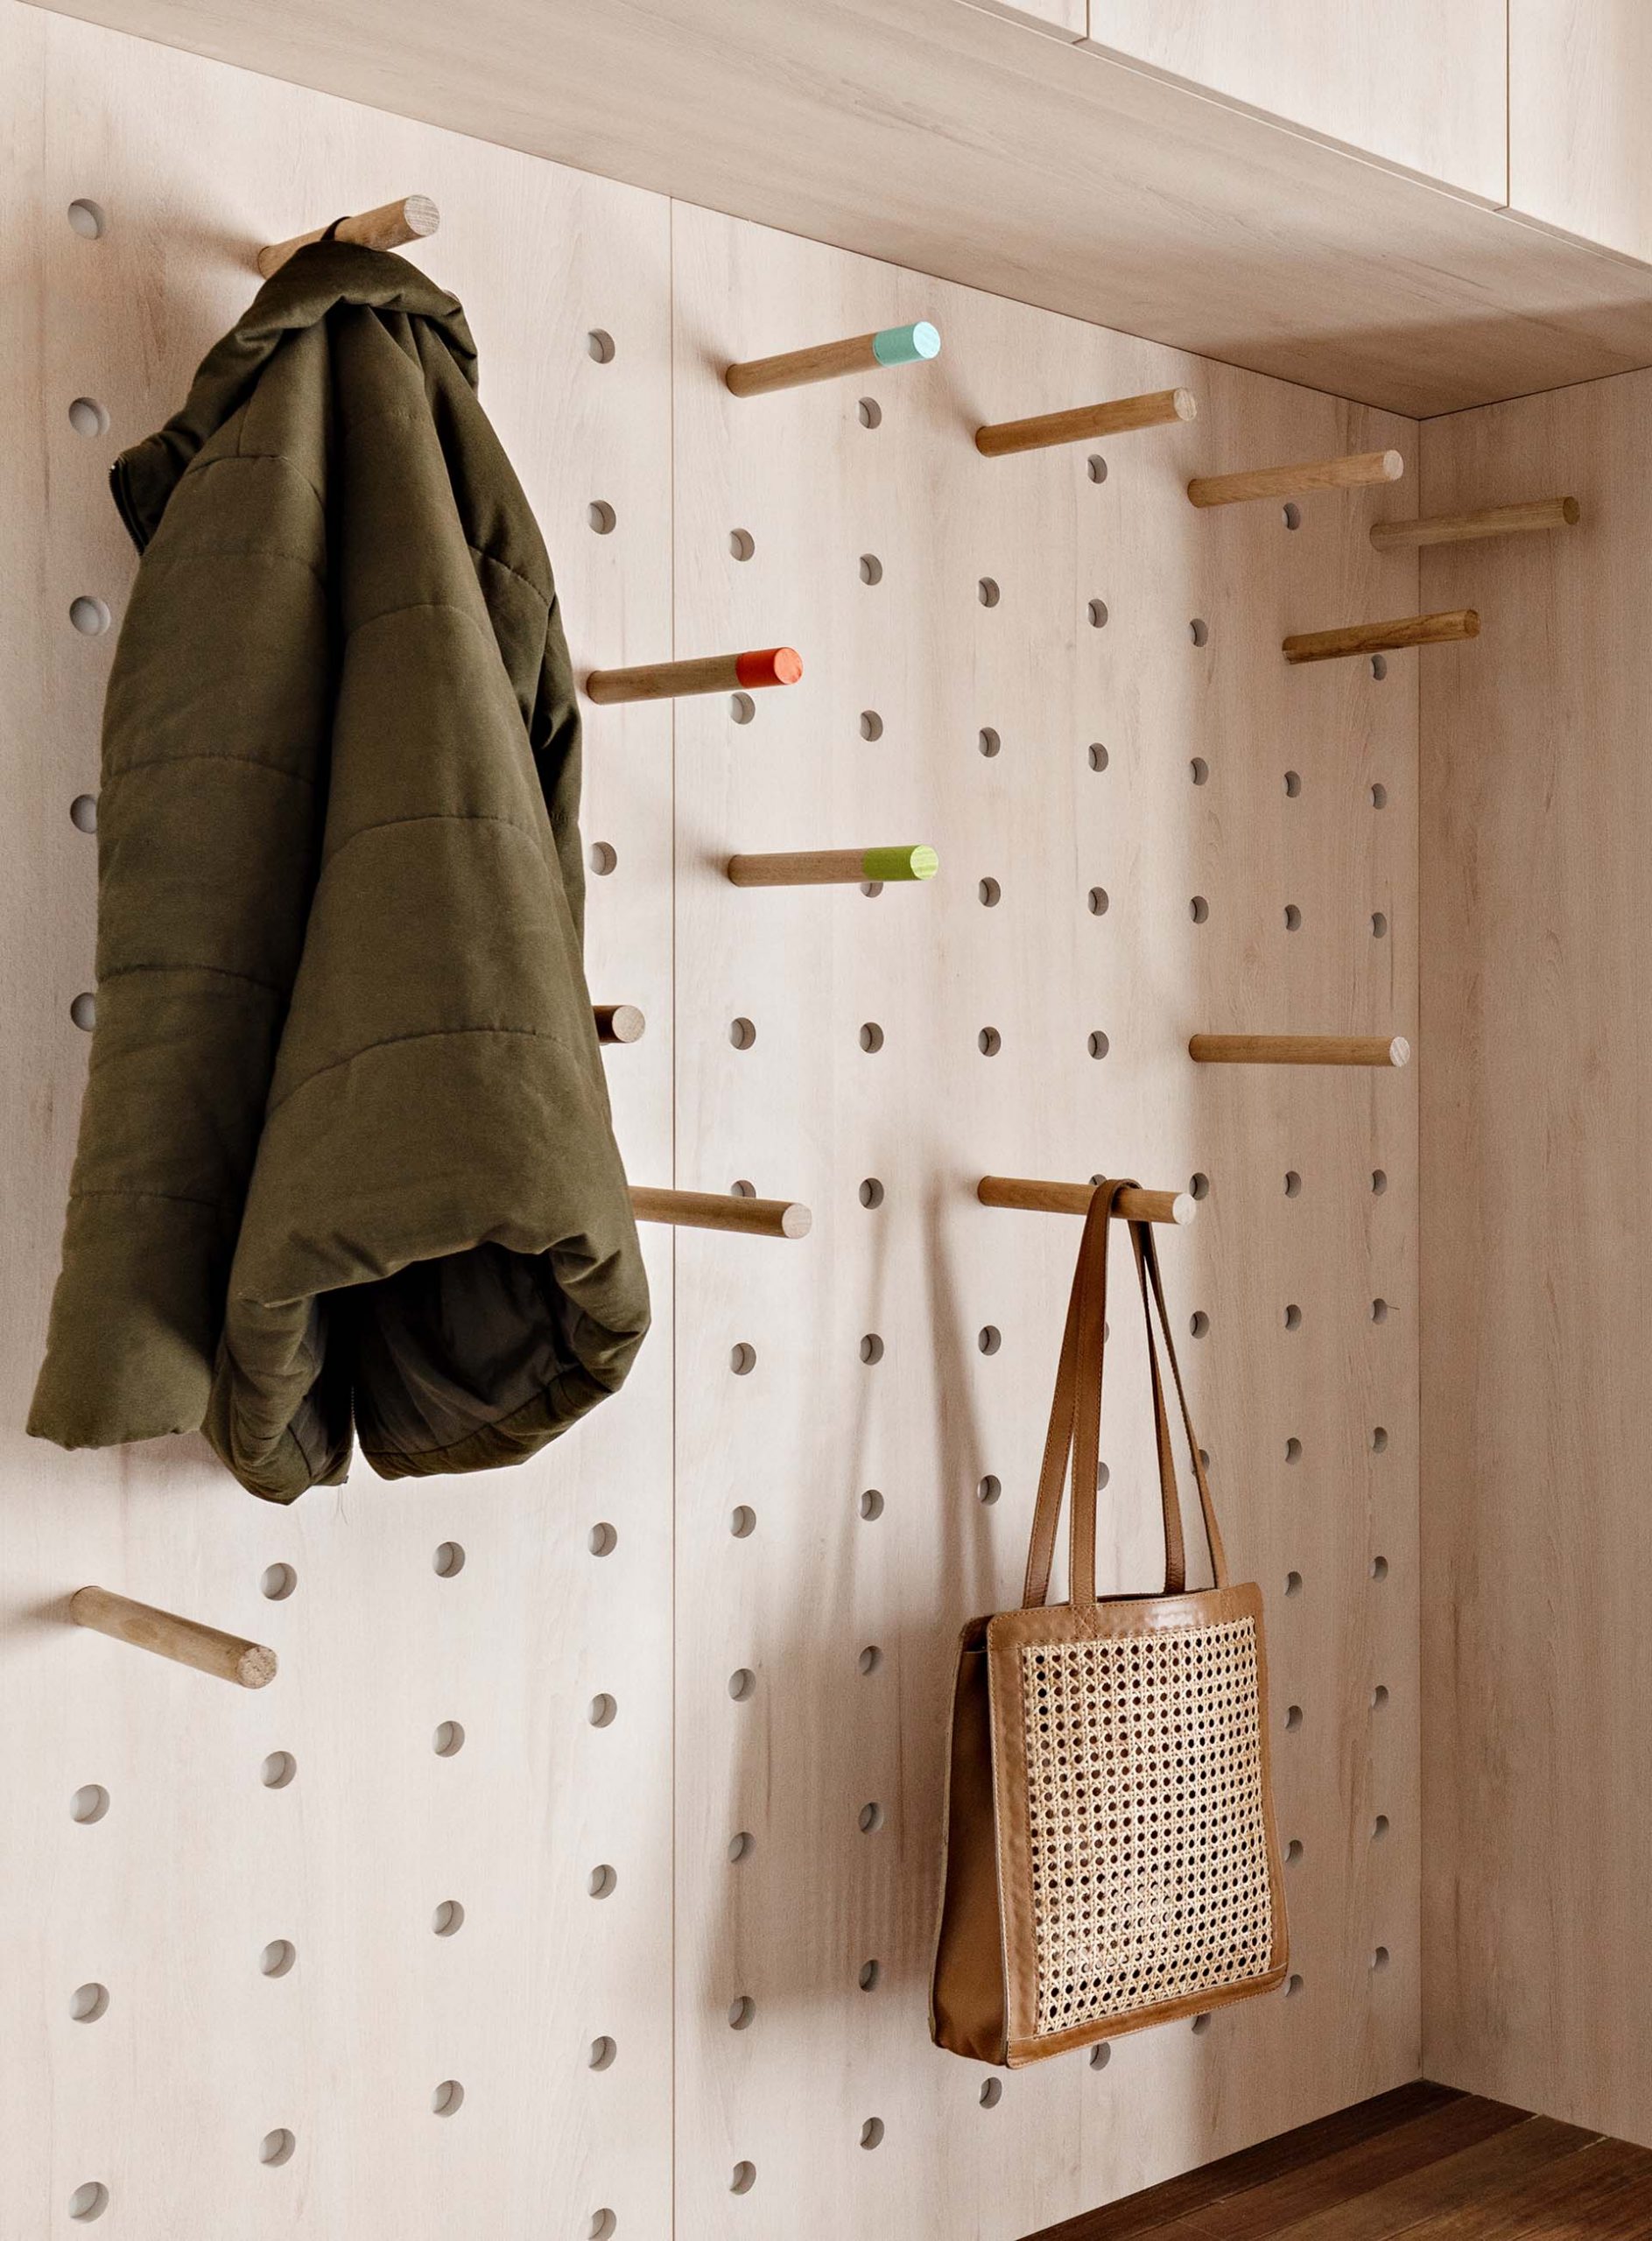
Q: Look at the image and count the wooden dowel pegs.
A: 13